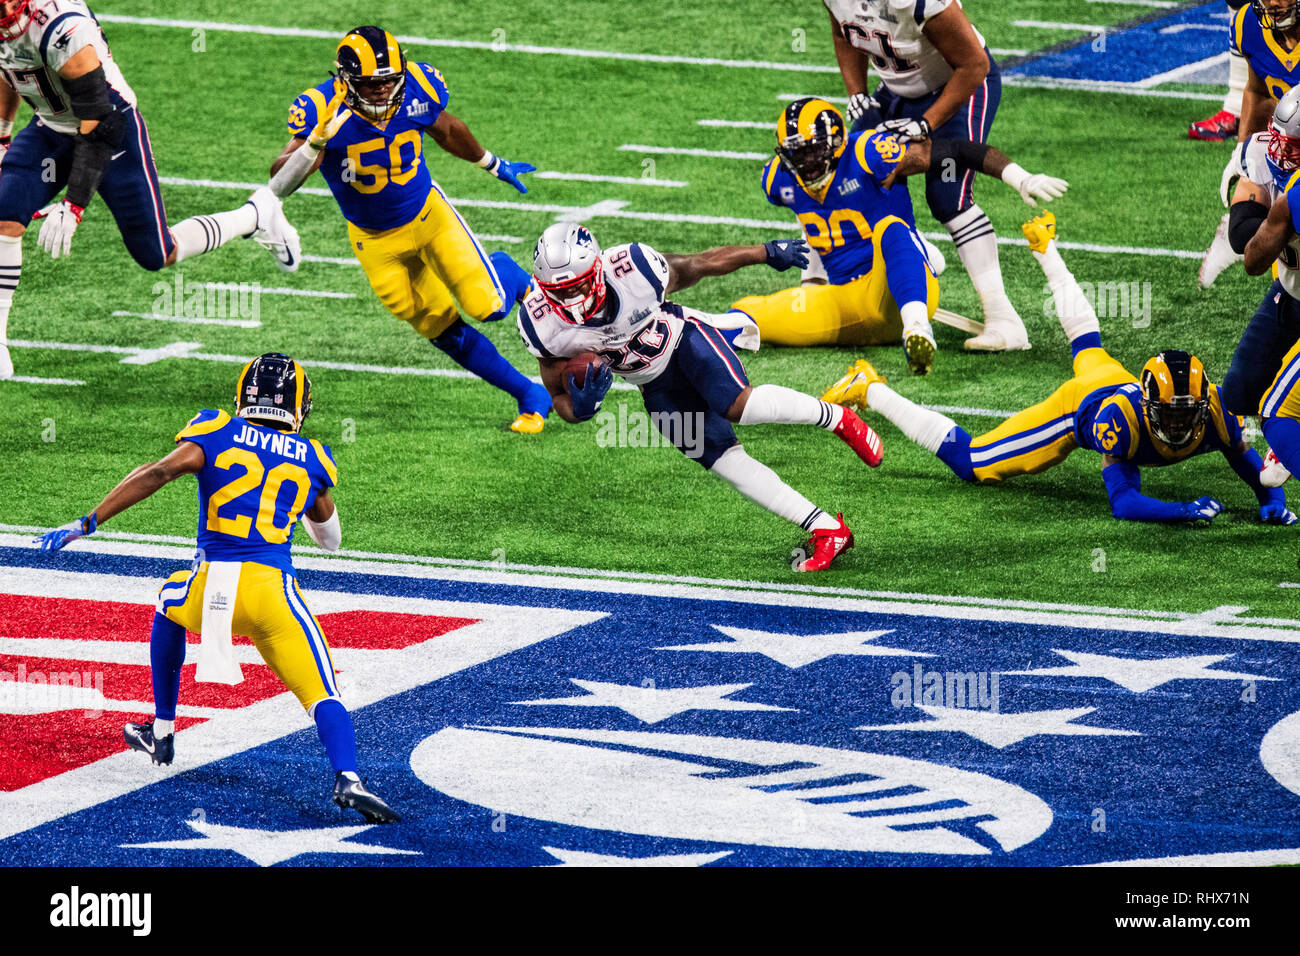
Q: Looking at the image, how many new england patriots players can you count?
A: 4